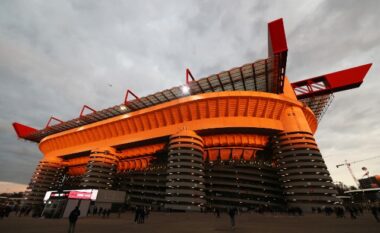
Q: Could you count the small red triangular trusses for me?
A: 4